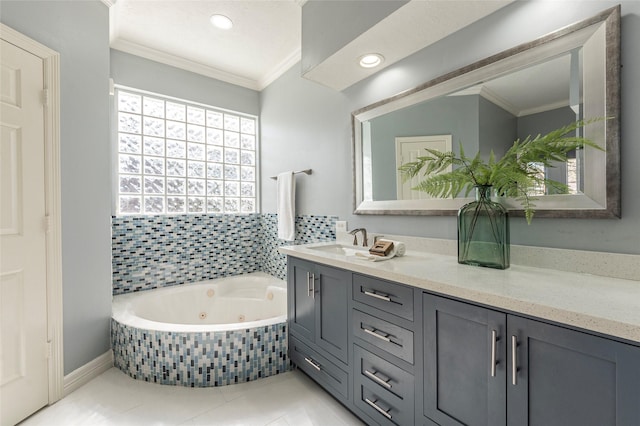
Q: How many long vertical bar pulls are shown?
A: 4